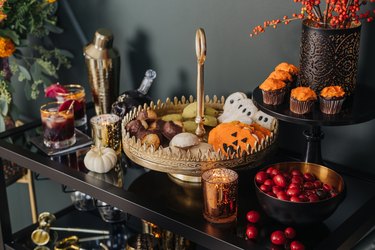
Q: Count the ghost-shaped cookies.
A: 3